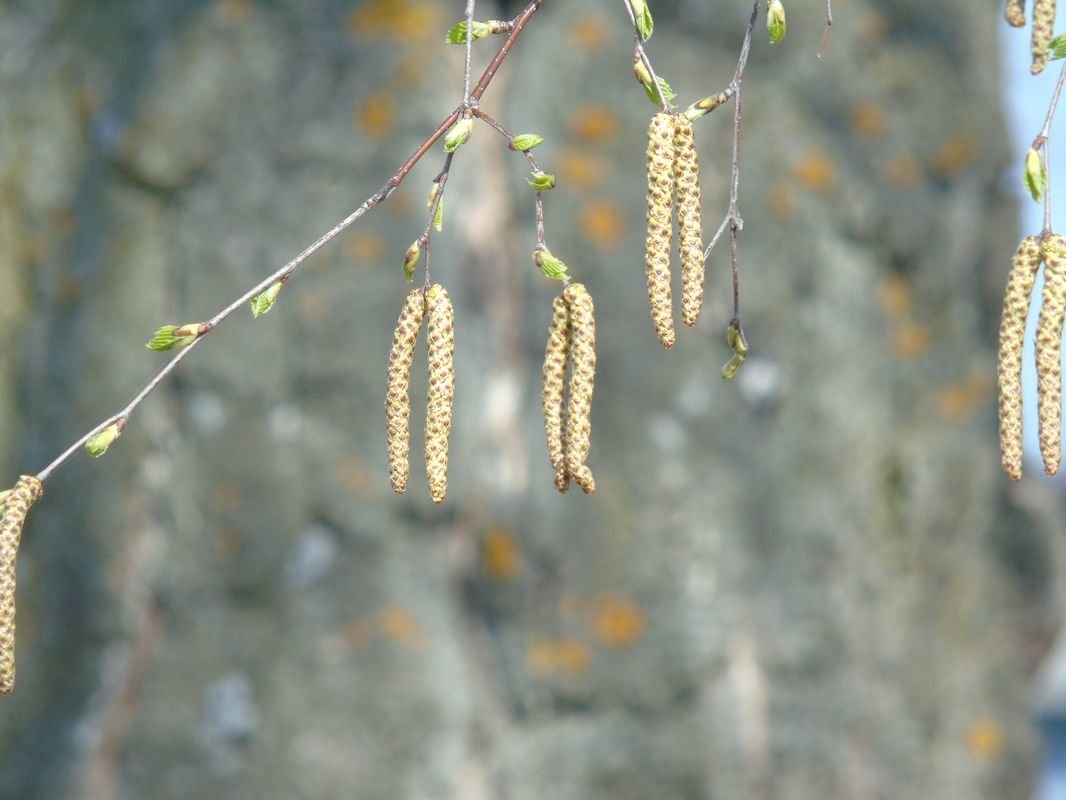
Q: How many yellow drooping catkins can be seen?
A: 11